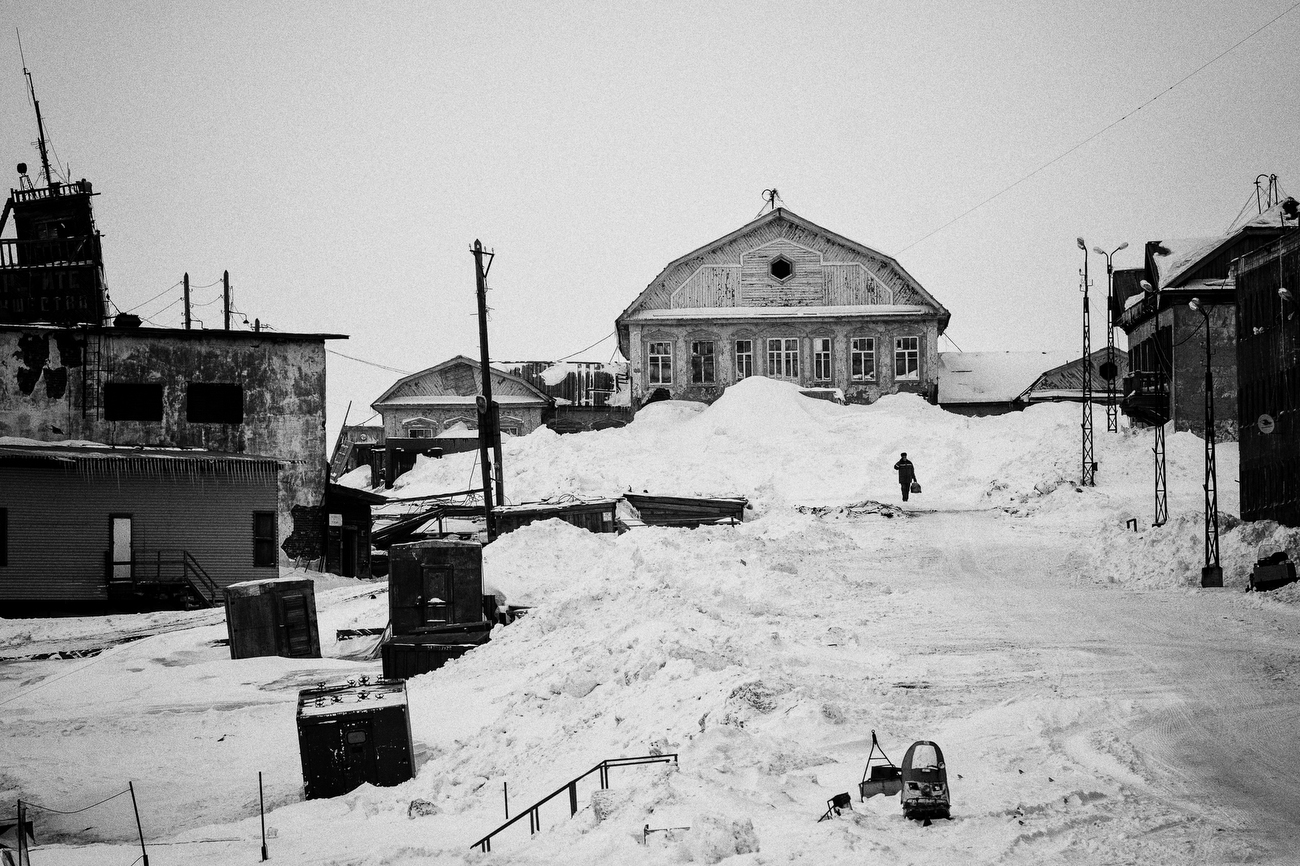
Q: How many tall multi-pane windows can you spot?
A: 7